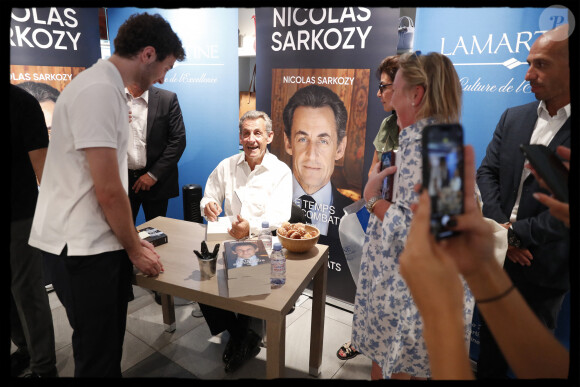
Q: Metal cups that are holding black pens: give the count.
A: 1